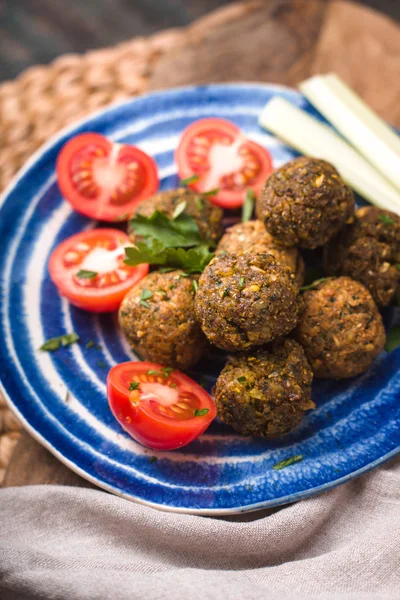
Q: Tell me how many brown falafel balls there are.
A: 8